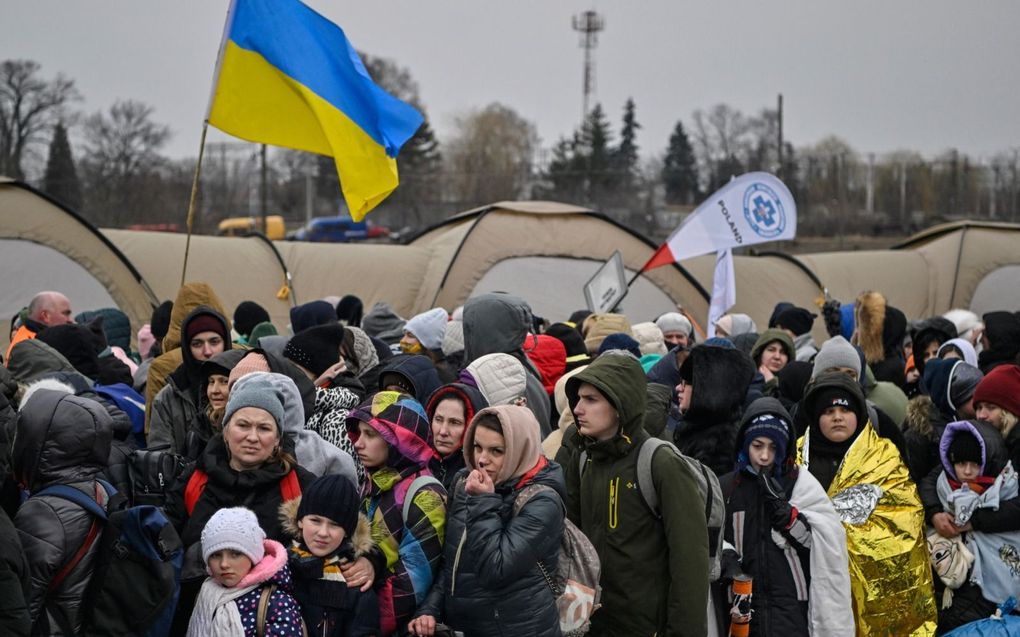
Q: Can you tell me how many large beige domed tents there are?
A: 3